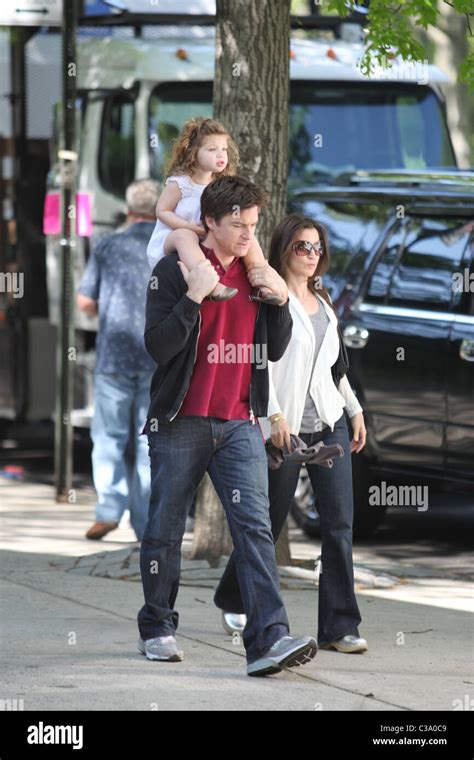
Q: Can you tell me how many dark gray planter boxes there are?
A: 0